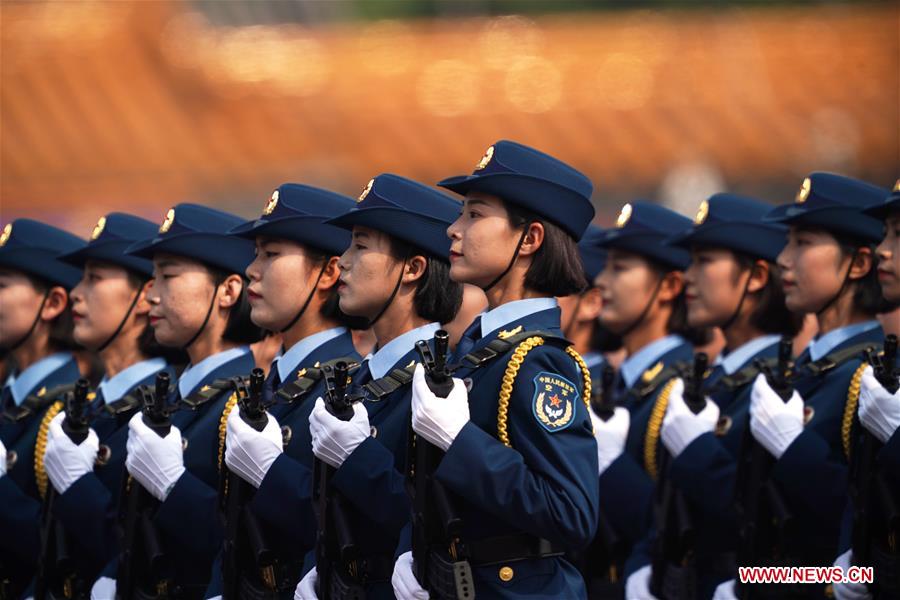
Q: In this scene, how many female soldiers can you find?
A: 11